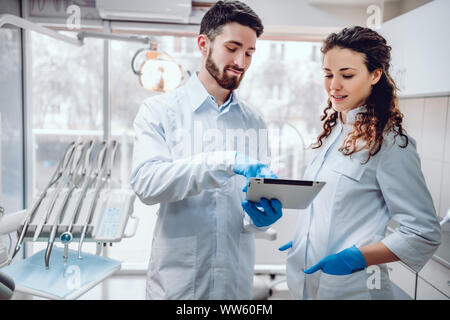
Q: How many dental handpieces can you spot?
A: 5